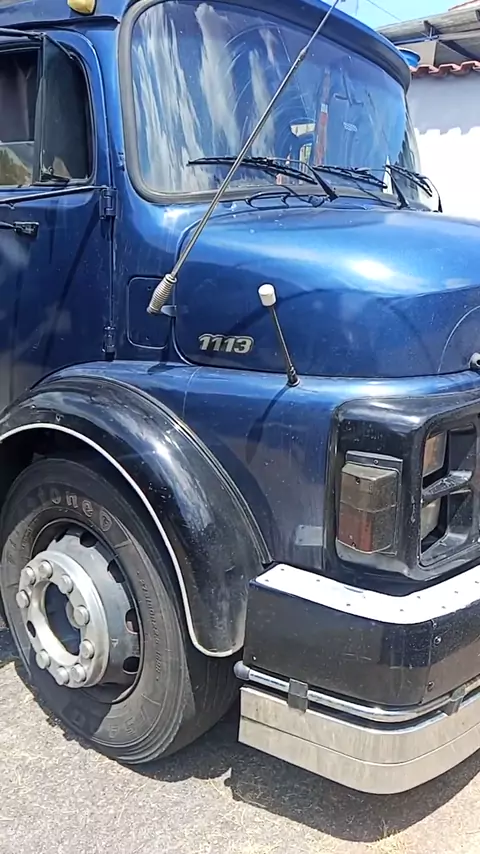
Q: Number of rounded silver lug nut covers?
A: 9